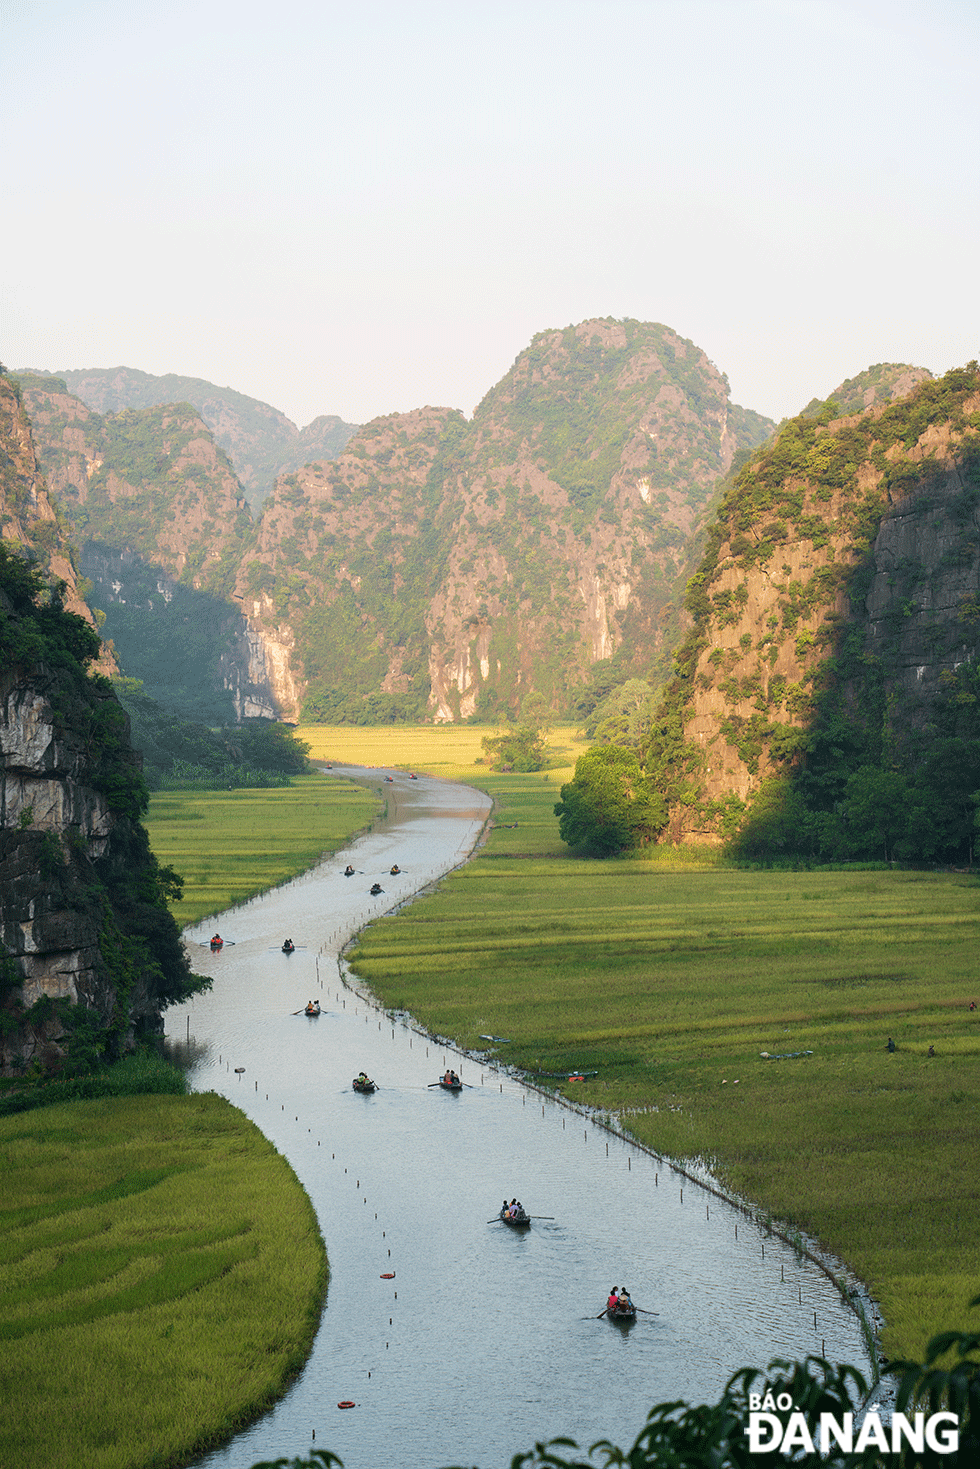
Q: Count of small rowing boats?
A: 13